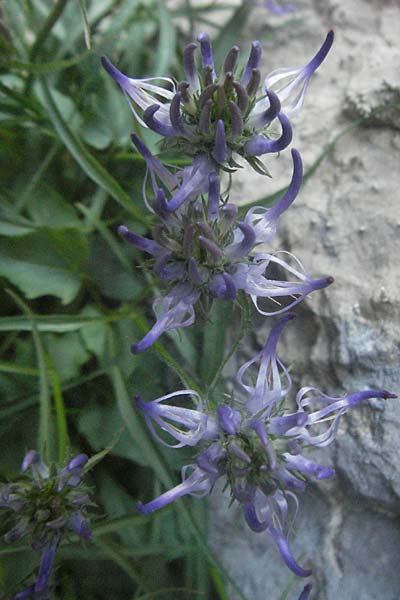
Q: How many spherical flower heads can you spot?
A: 4